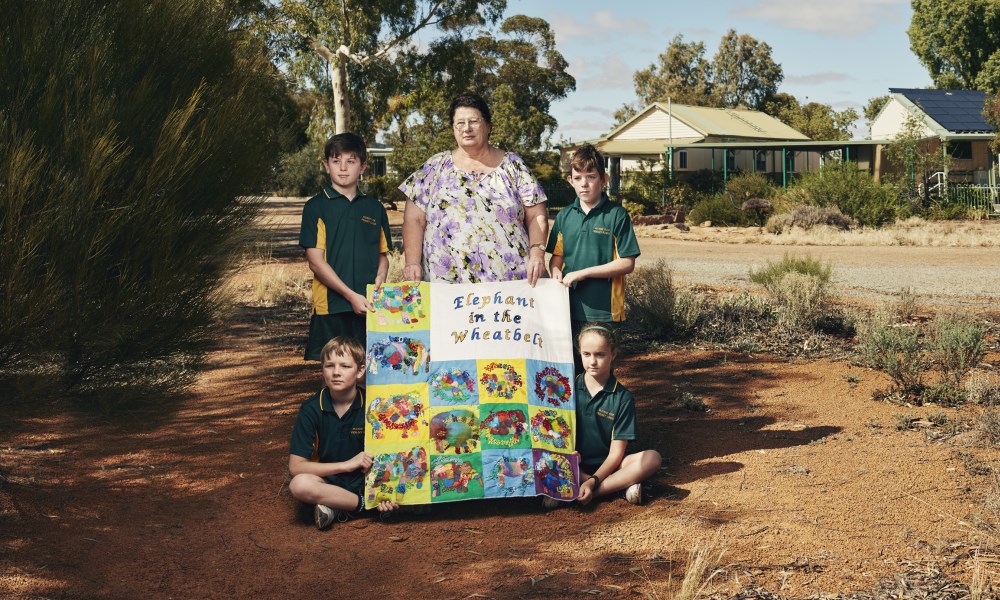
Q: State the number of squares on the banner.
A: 13